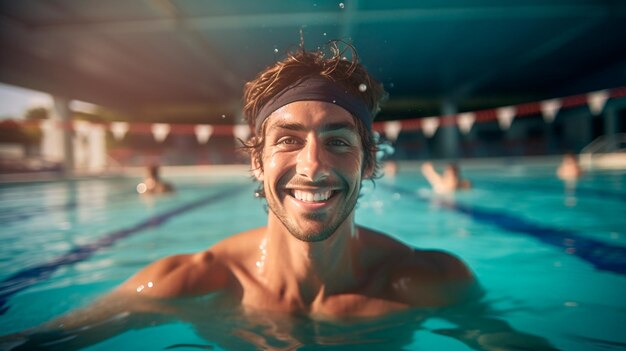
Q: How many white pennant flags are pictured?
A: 10